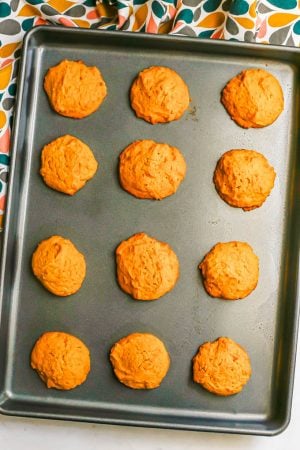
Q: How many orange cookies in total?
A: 12